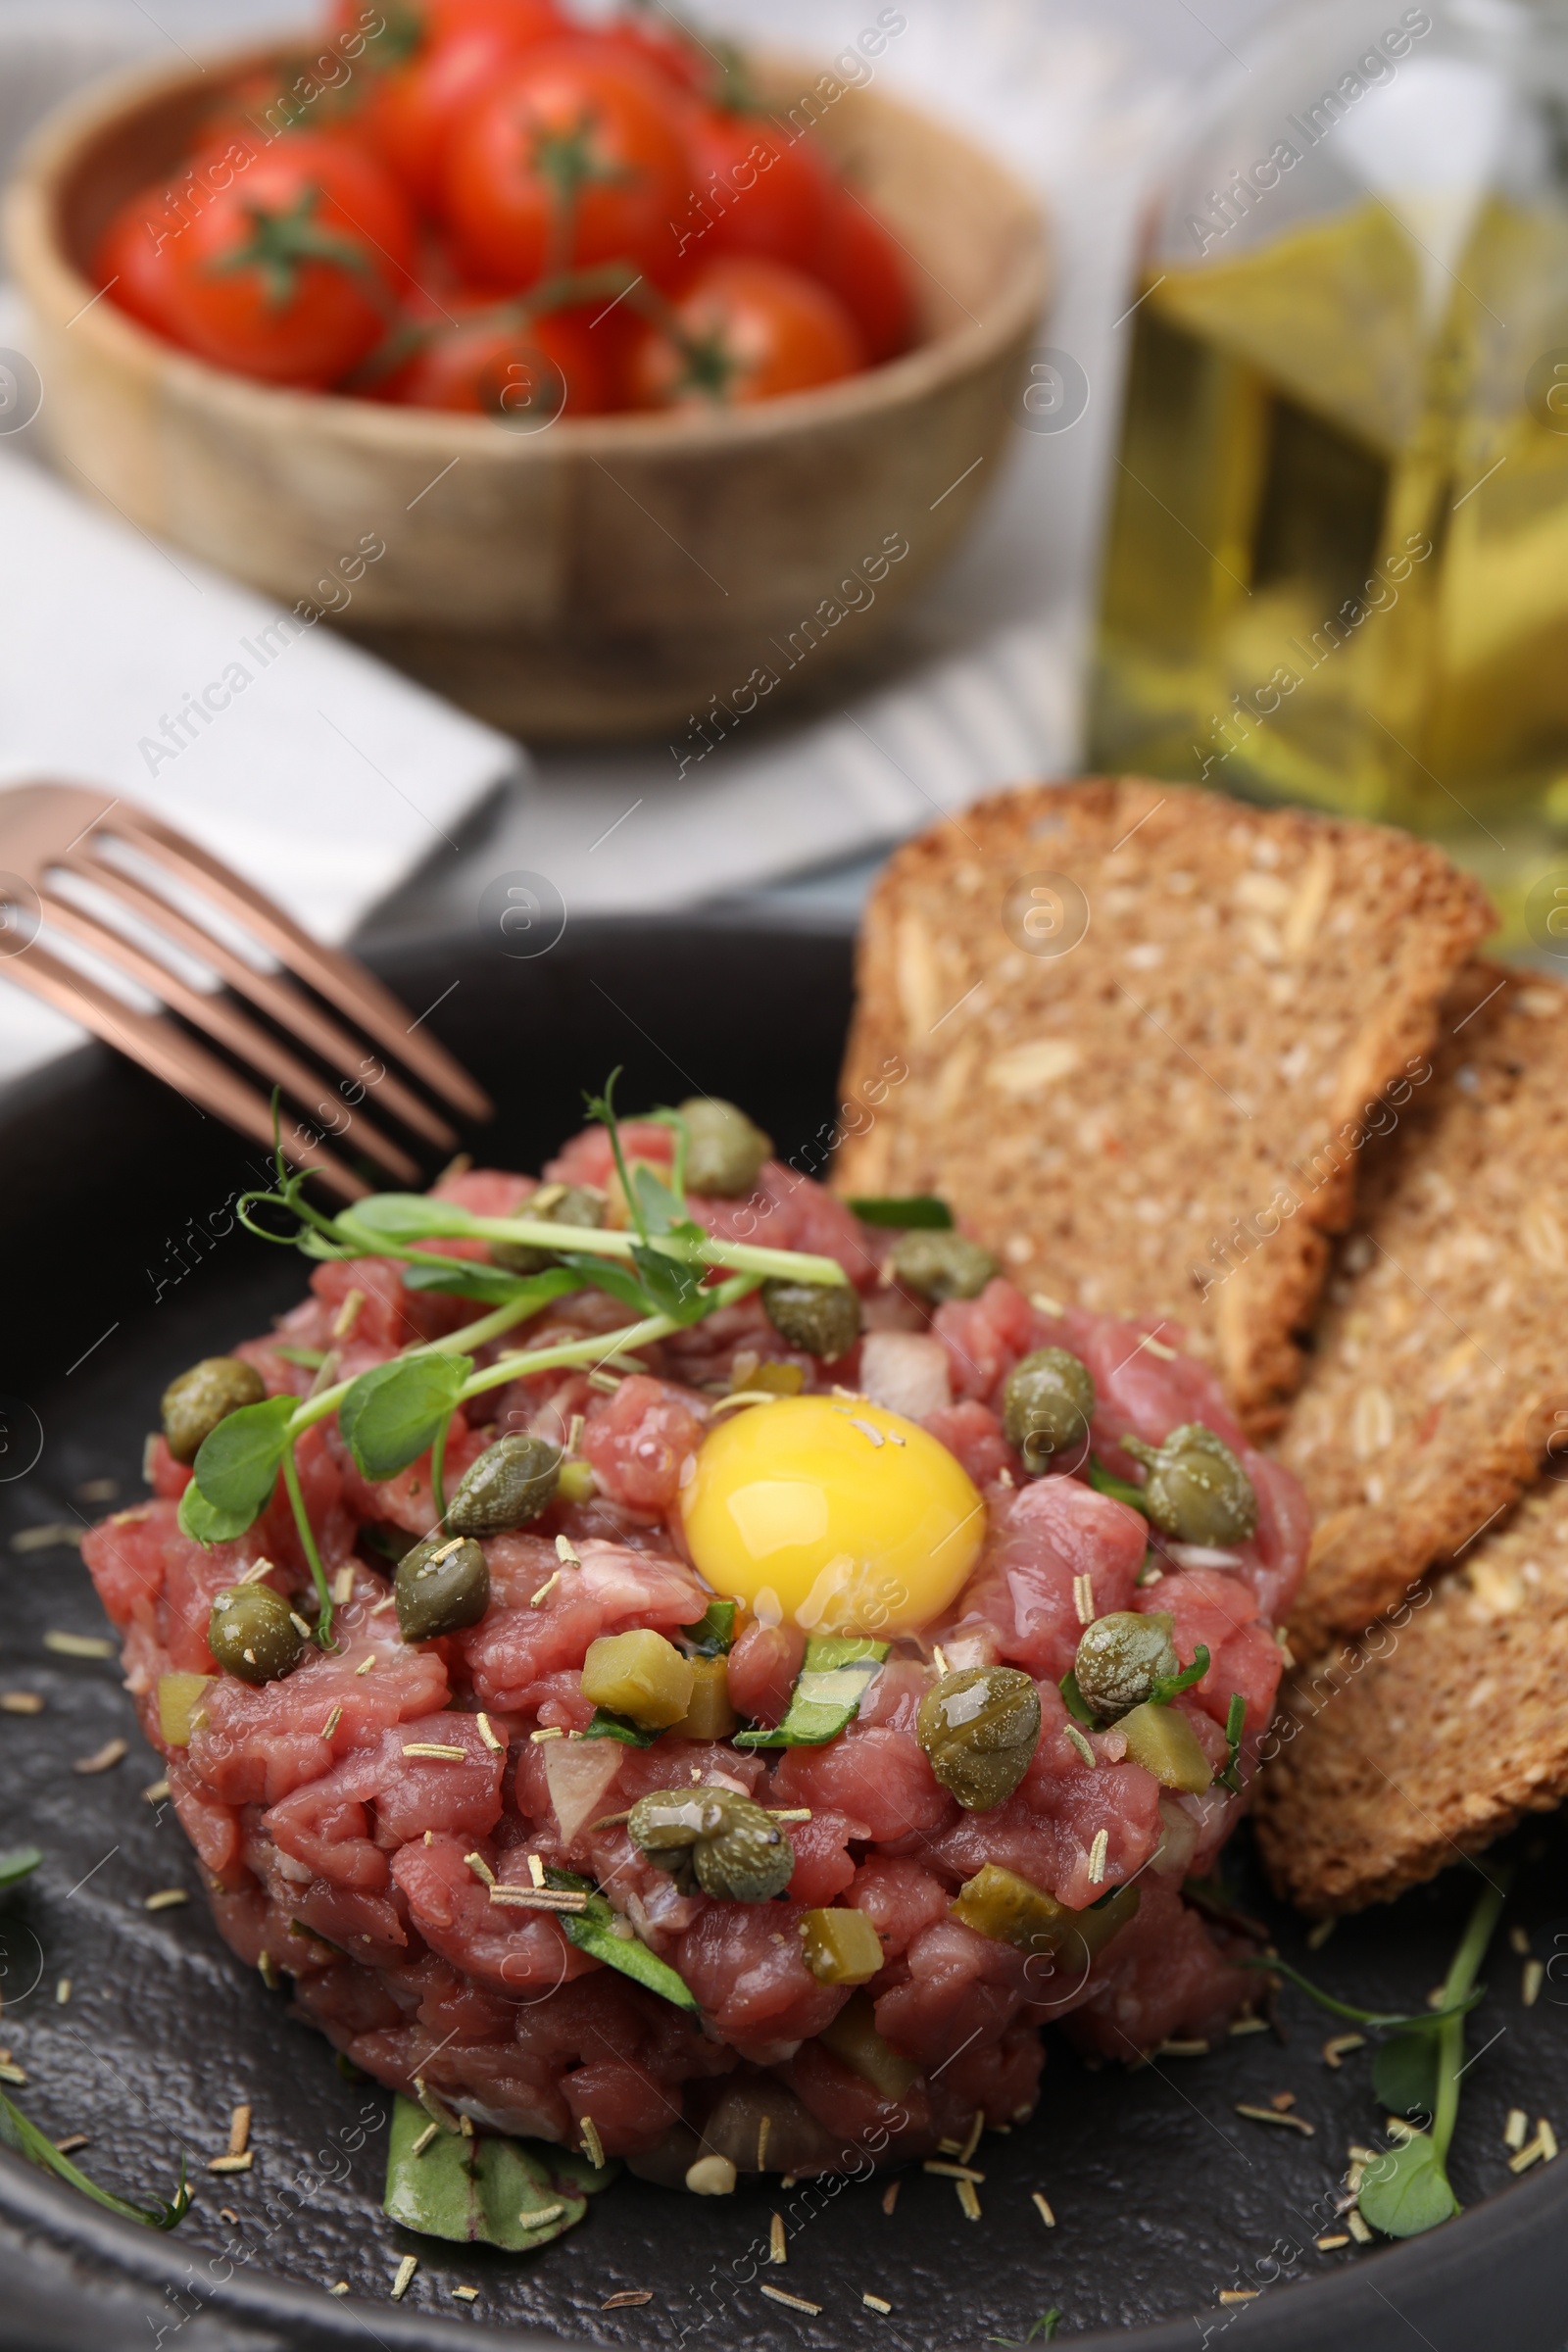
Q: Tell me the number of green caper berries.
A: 13